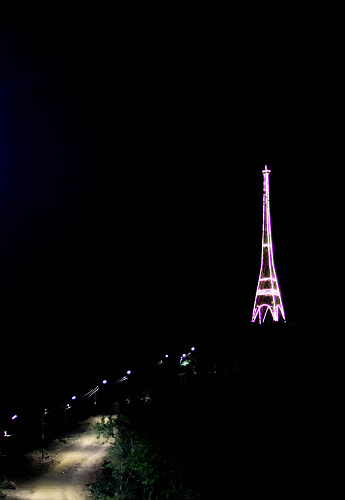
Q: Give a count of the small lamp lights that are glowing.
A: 7